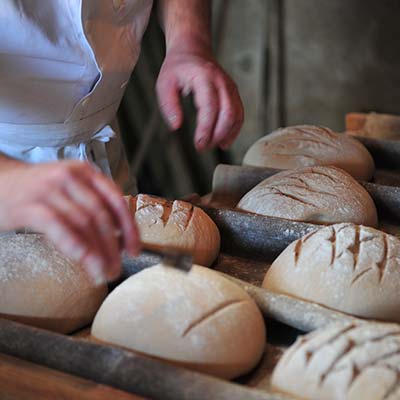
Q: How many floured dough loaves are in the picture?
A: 7